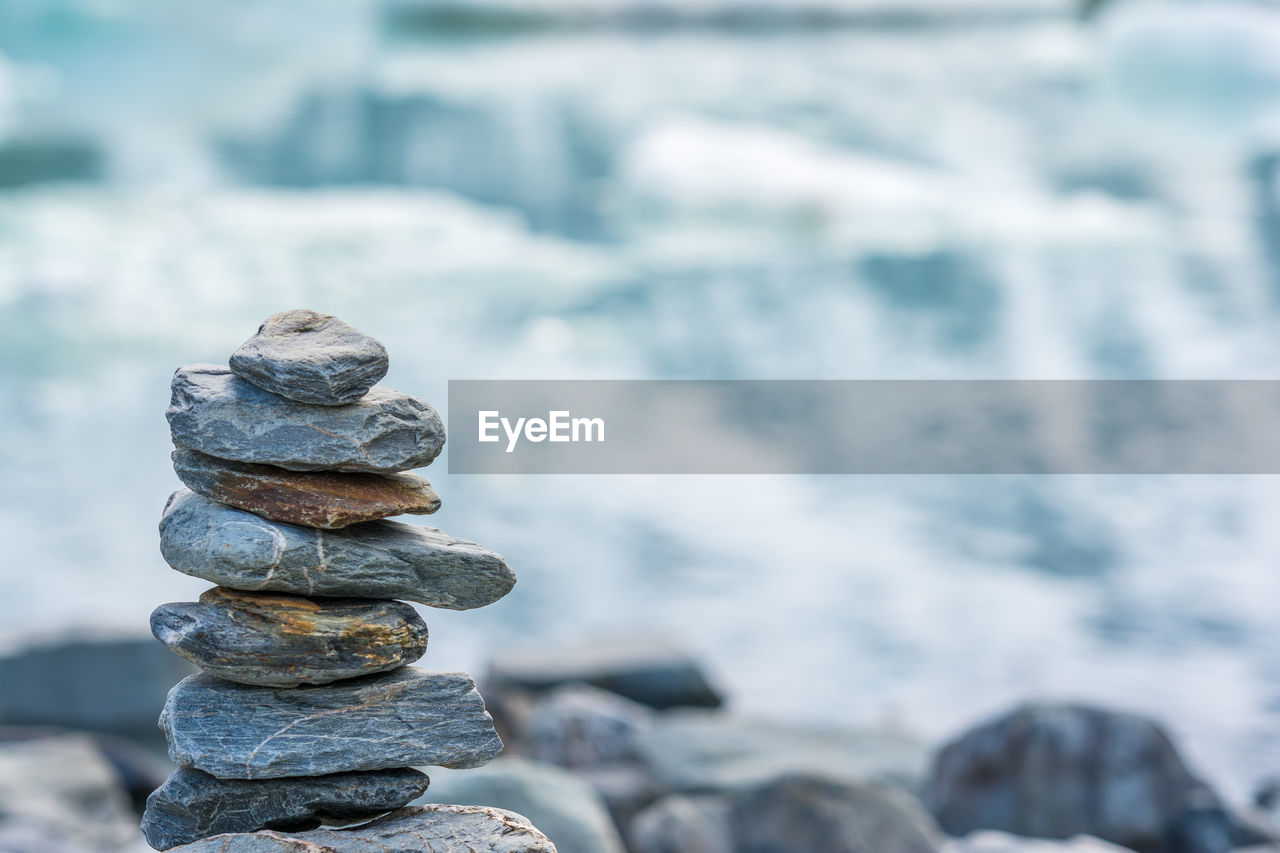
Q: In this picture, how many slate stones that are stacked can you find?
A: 8